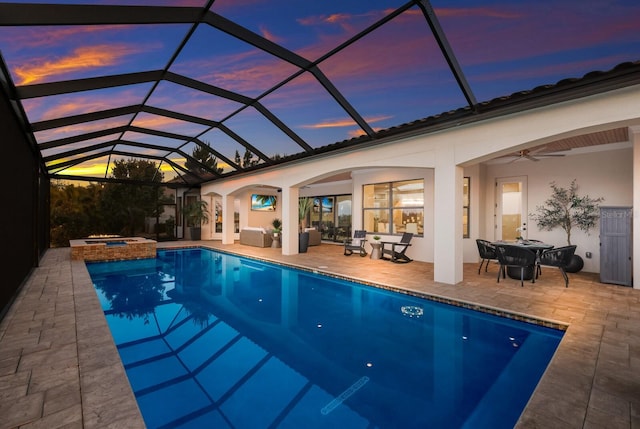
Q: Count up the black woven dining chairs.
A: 4